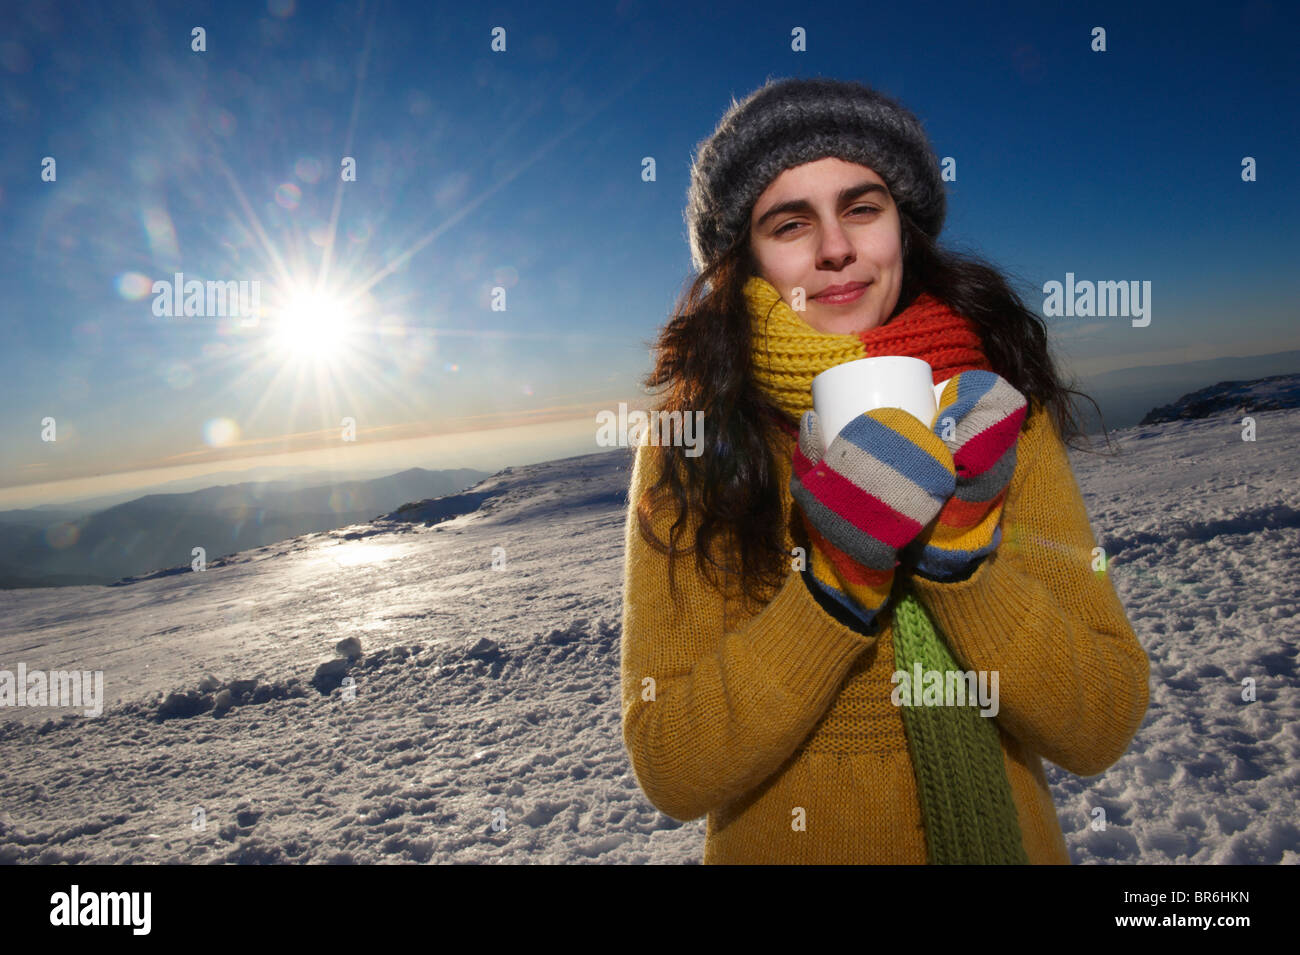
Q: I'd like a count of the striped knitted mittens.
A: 2